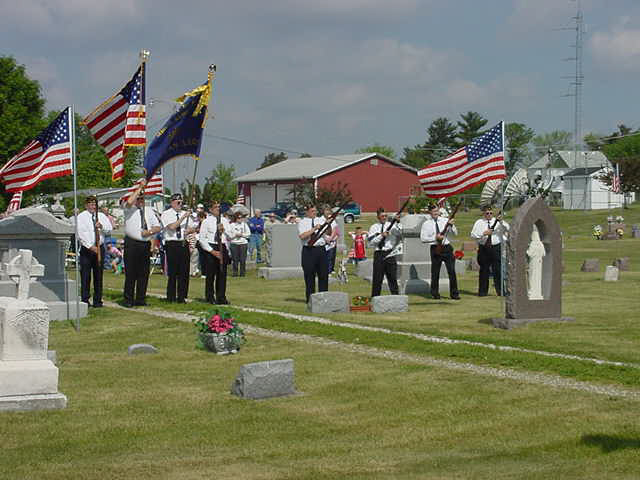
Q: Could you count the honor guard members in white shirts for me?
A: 8